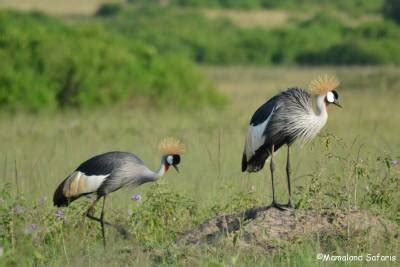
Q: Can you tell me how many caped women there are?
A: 0